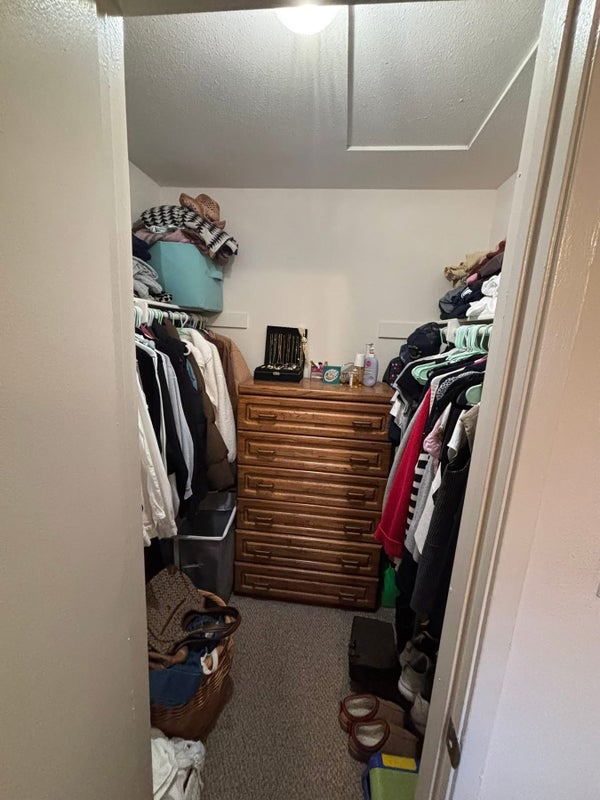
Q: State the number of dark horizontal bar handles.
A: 12